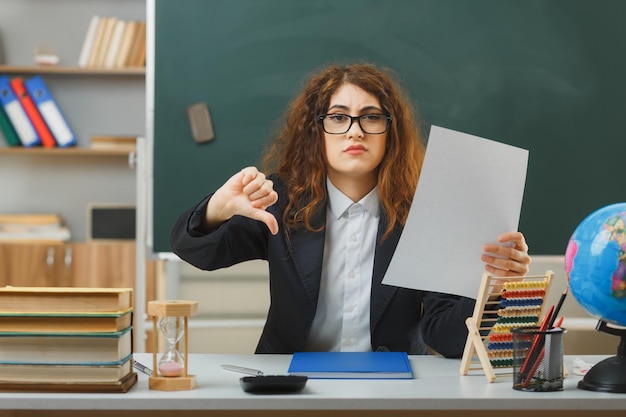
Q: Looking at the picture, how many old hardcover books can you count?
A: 5